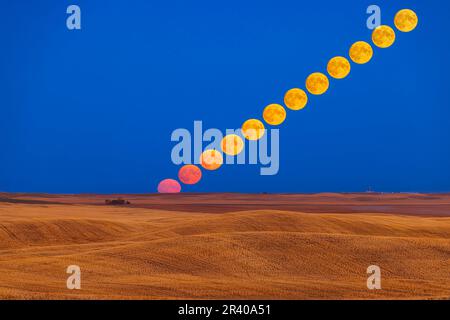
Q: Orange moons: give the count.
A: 10